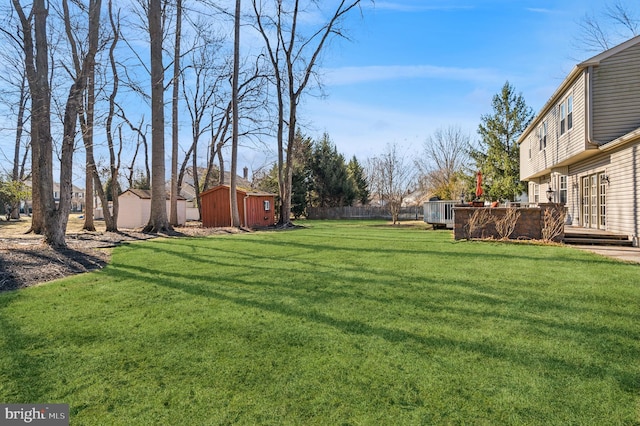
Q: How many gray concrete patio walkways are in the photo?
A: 1